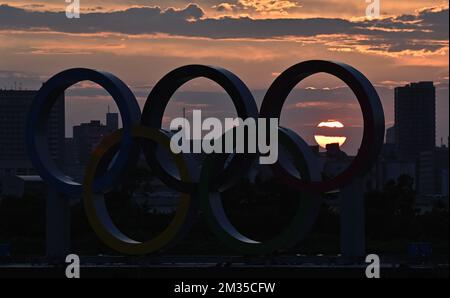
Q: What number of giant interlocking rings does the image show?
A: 5